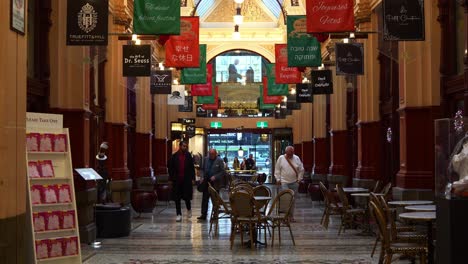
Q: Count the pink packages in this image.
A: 14